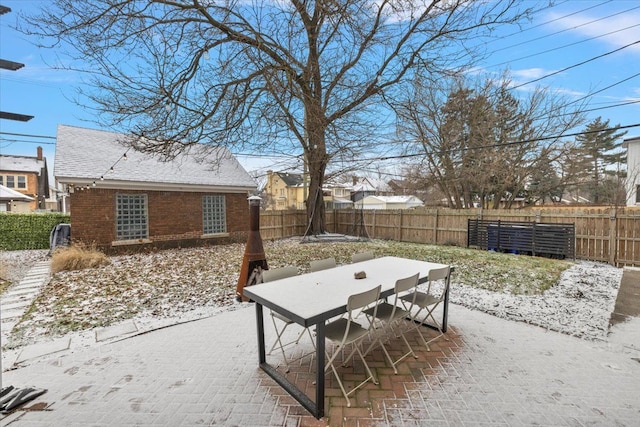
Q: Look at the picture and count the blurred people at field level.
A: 0